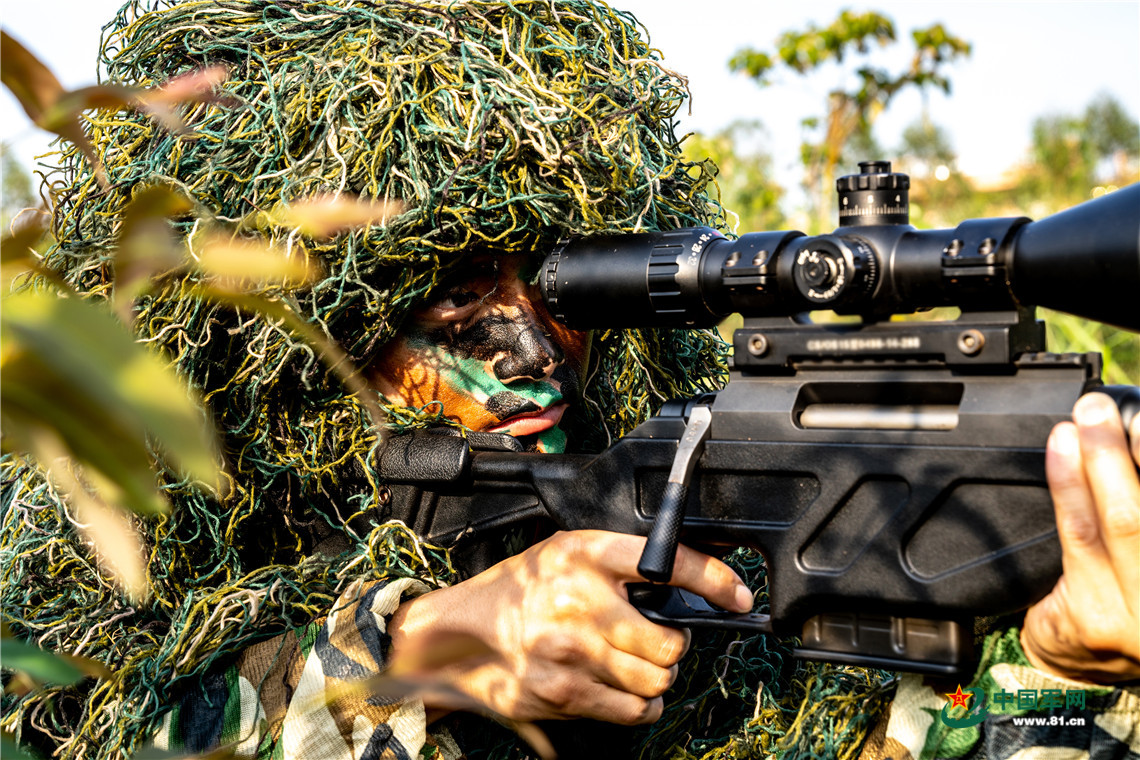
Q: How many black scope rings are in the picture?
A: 2